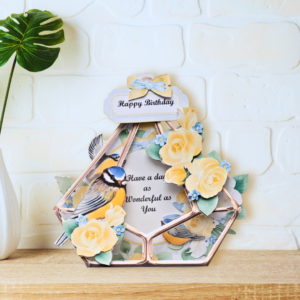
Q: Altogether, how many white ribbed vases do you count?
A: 1